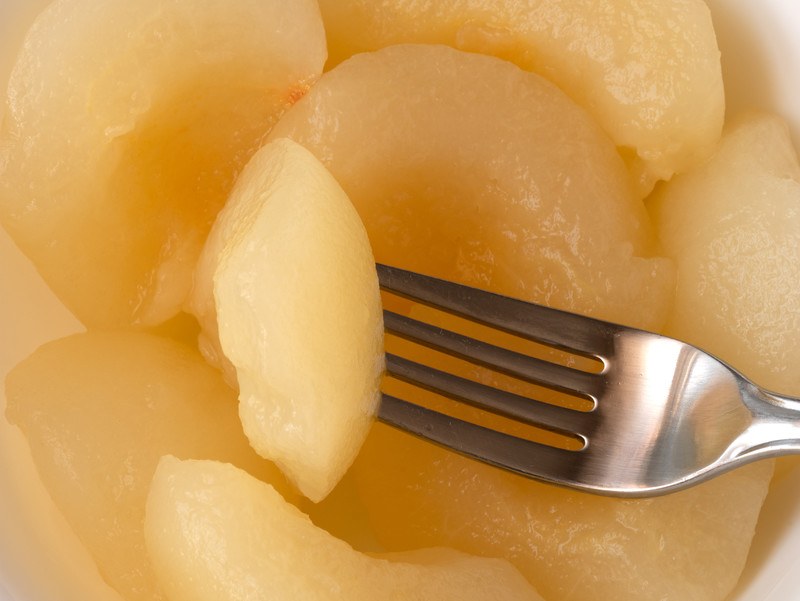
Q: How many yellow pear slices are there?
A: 8